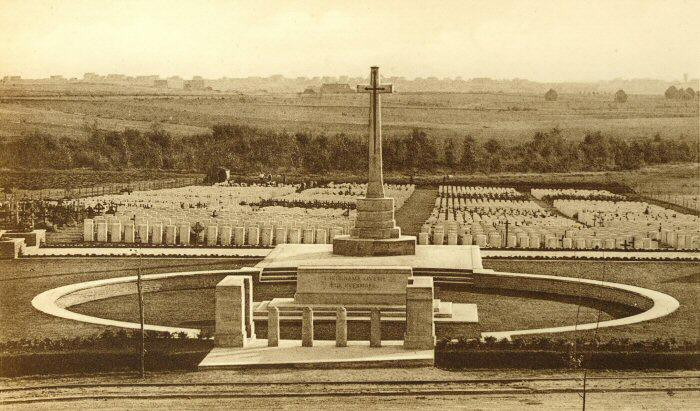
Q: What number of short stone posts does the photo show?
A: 4